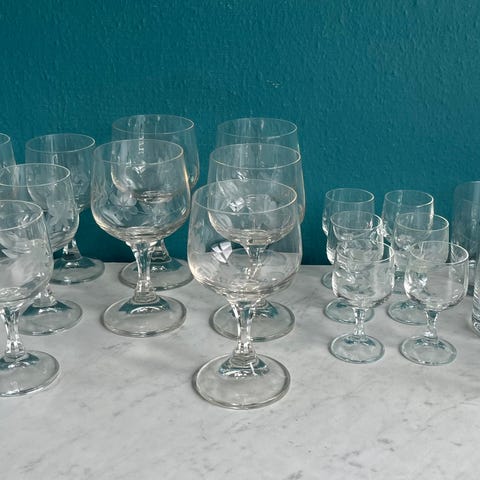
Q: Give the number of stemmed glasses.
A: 15